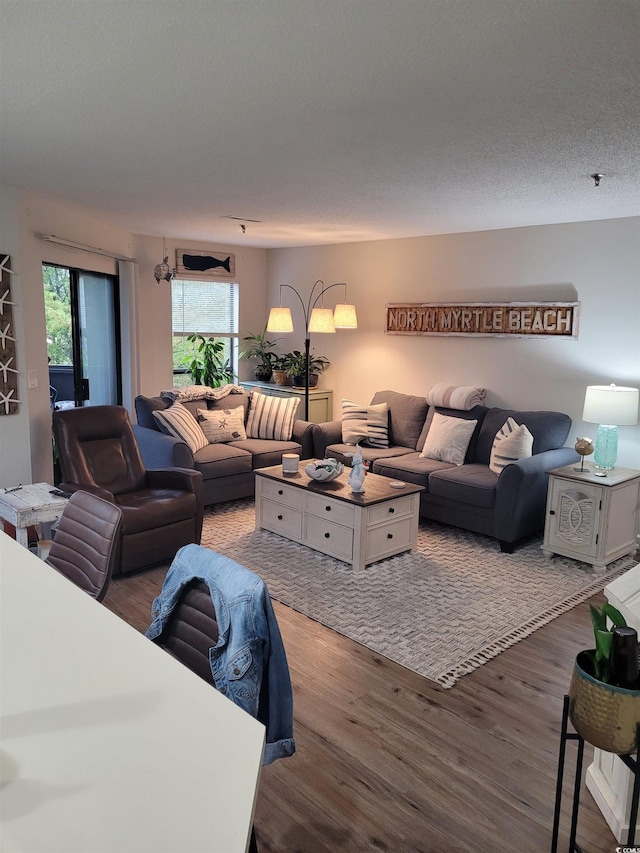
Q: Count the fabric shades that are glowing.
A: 4